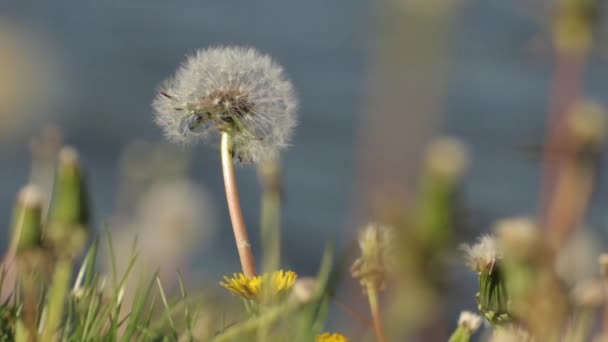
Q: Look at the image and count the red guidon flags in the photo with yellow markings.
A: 0